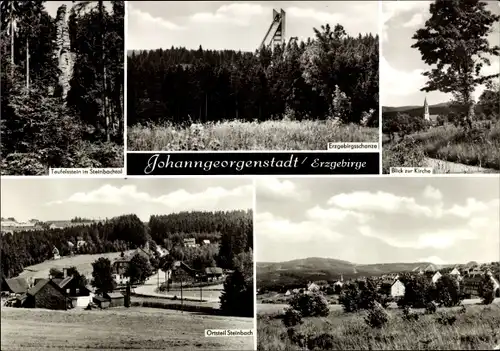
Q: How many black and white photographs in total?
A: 5